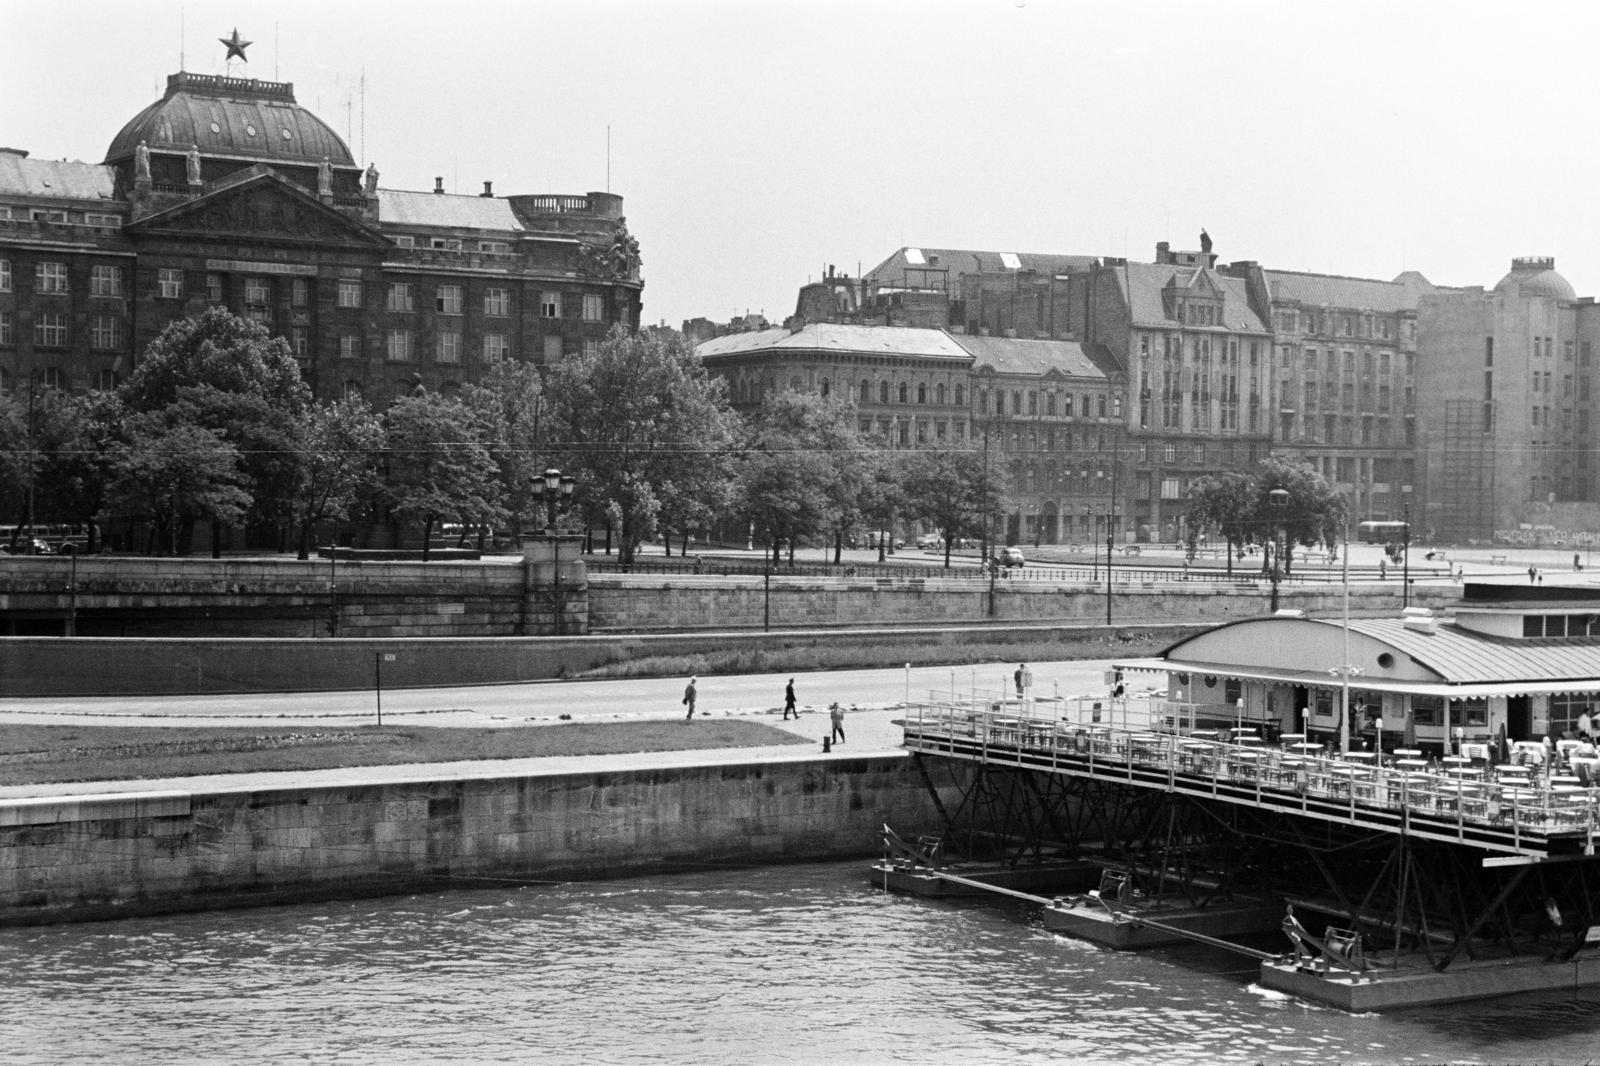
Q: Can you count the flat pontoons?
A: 3